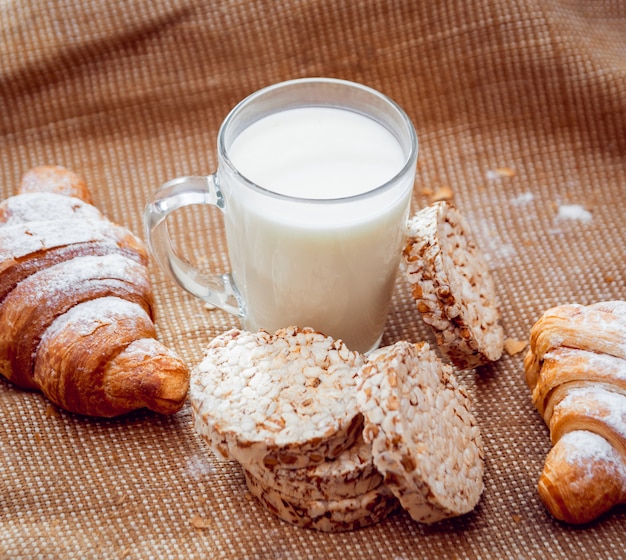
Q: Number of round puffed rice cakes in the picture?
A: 5